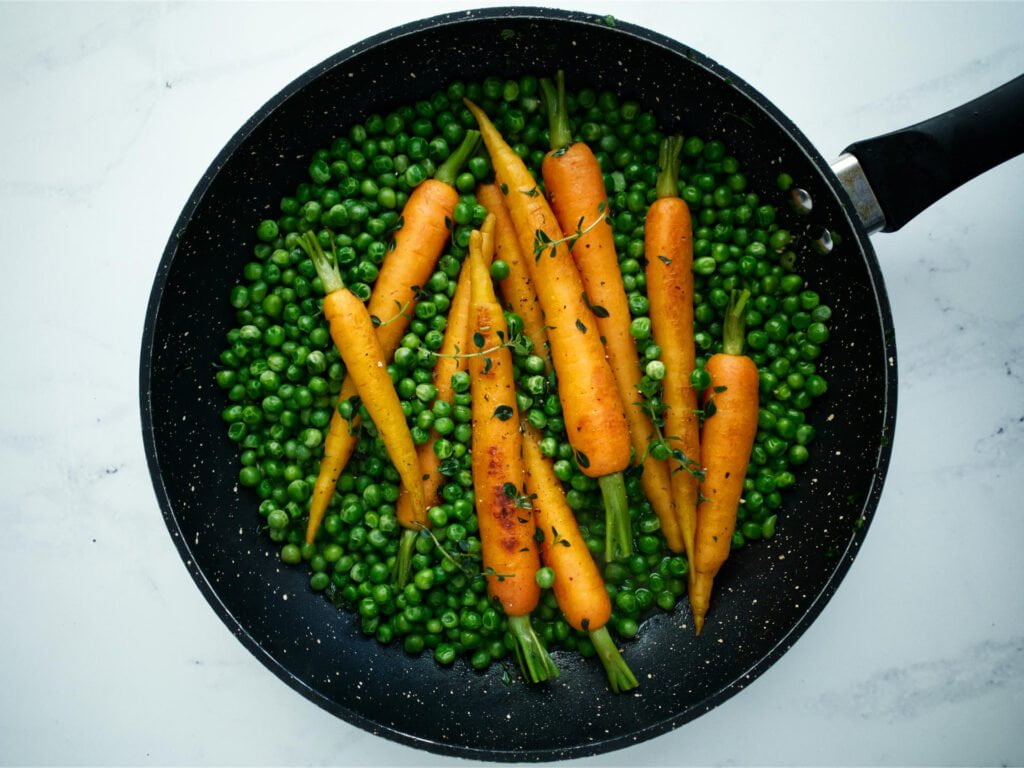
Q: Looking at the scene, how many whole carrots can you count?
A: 10